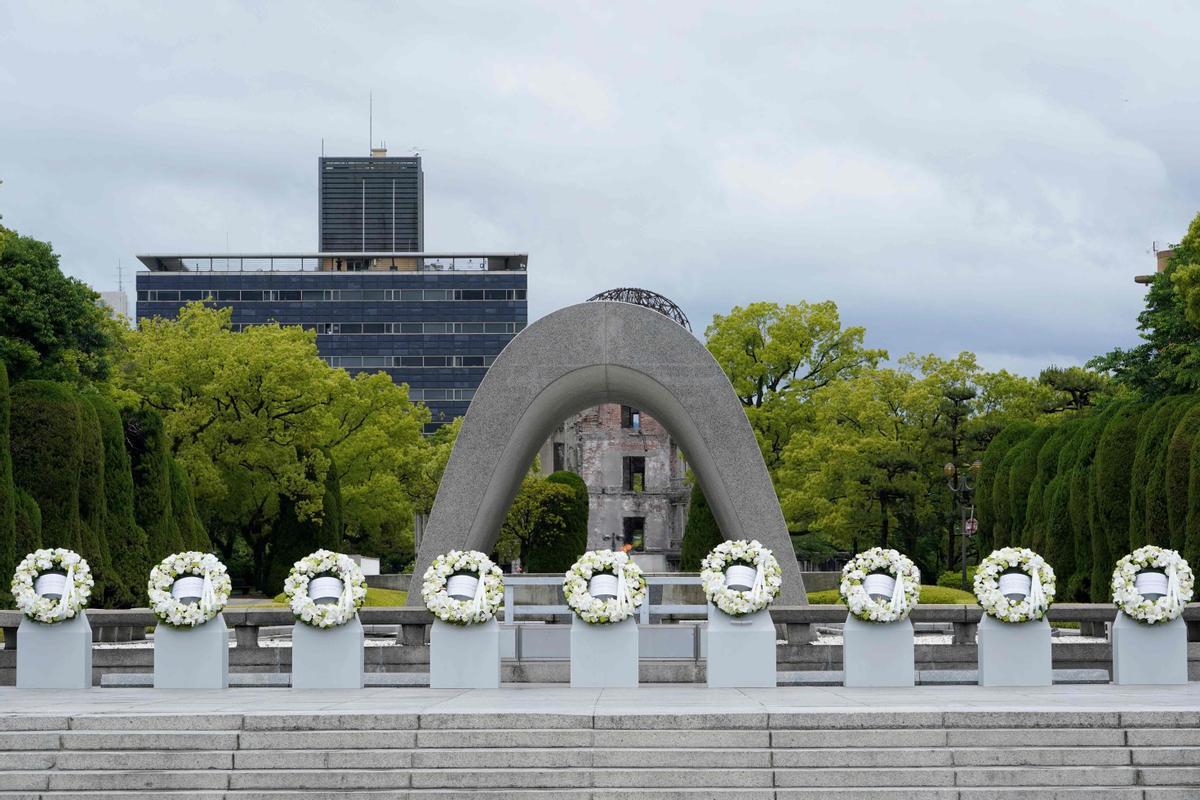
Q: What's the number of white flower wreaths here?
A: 9